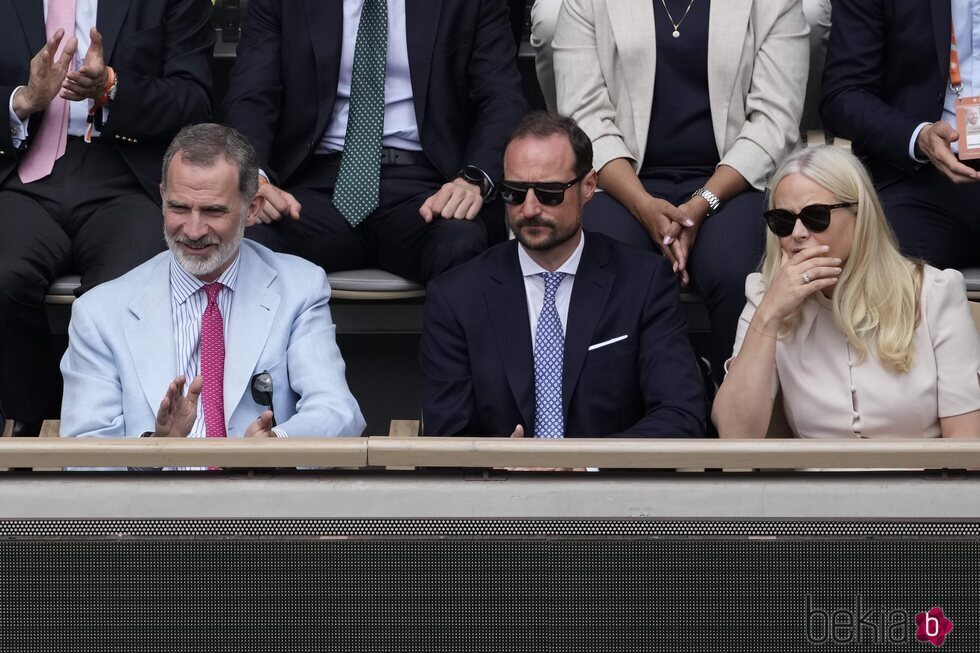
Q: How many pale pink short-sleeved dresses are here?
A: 1